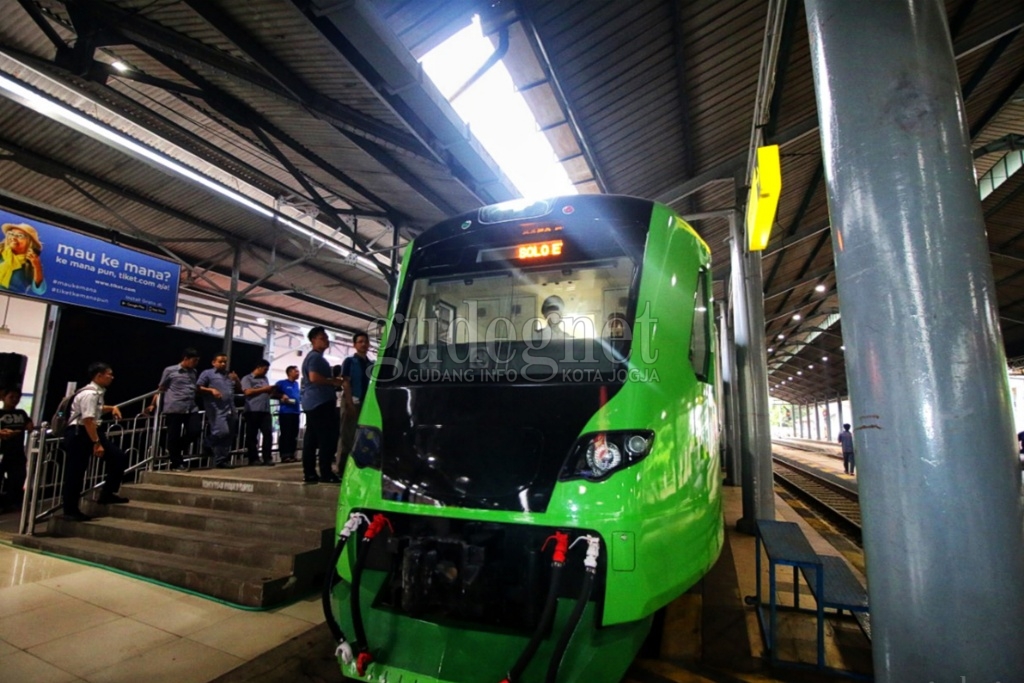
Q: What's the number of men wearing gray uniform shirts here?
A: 3